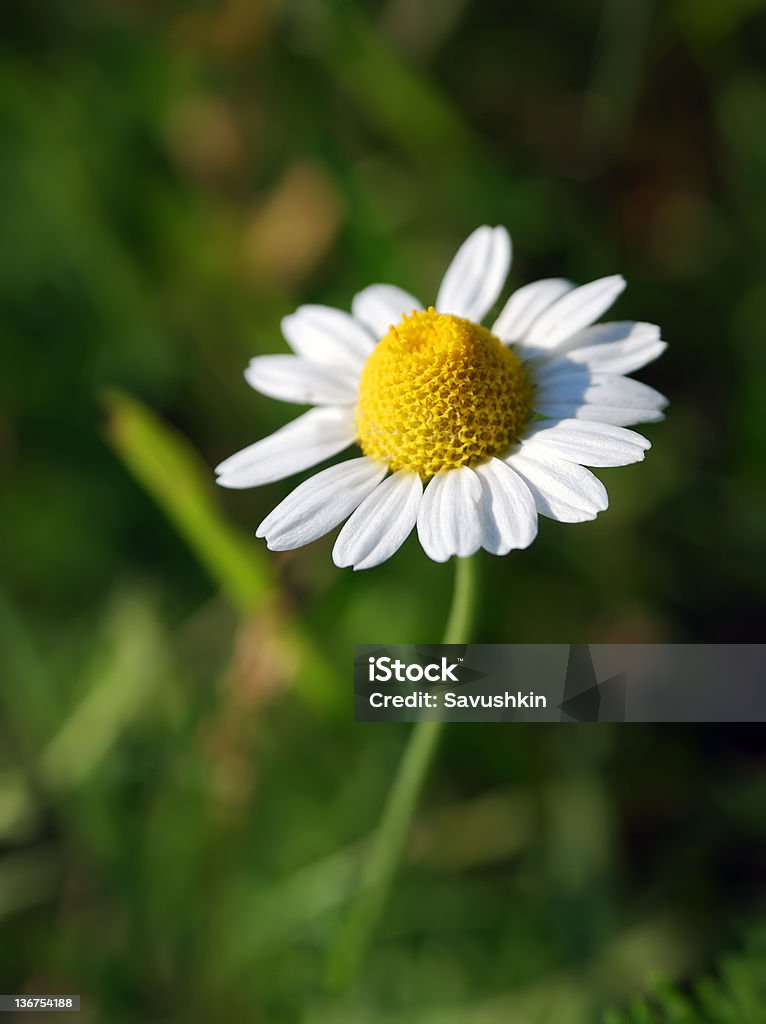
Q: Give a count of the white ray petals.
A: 15